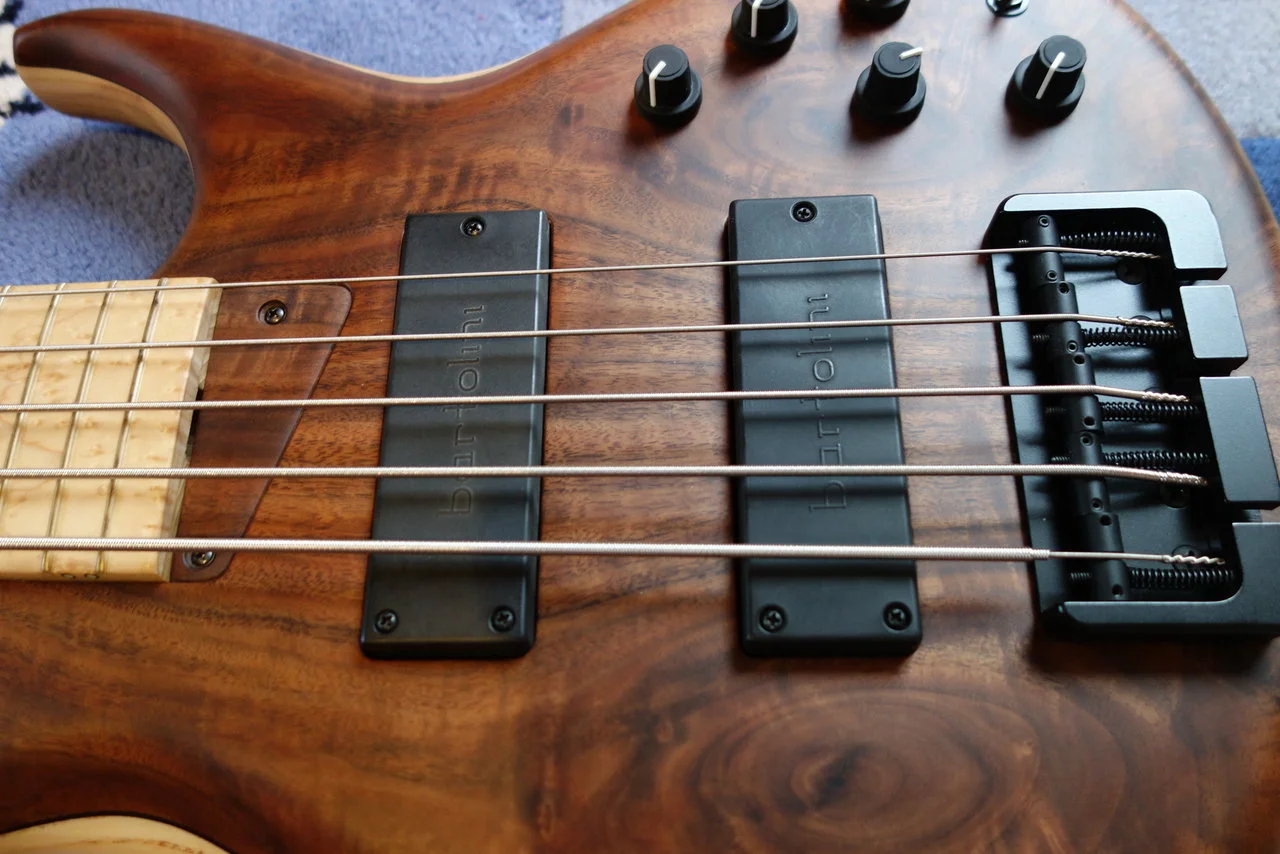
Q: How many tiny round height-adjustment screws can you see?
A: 10